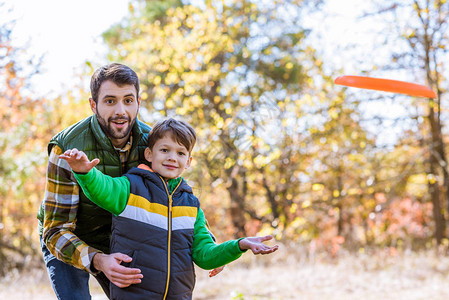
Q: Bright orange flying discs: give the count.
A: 1